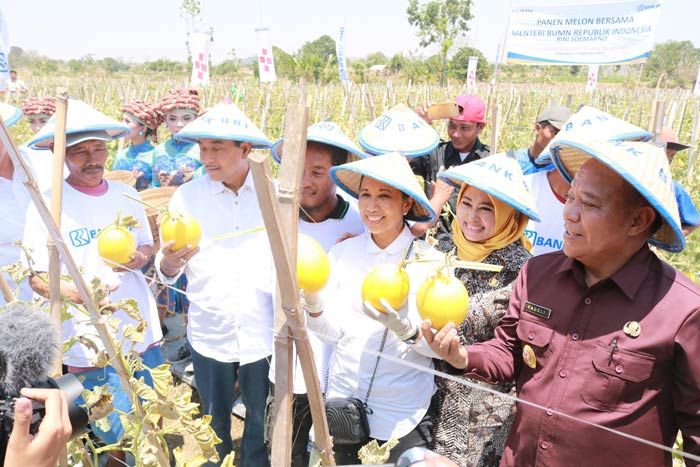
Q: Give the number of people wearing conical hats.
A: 9